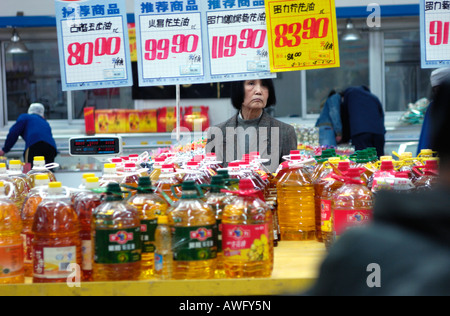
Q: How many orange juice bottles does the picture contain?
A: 0